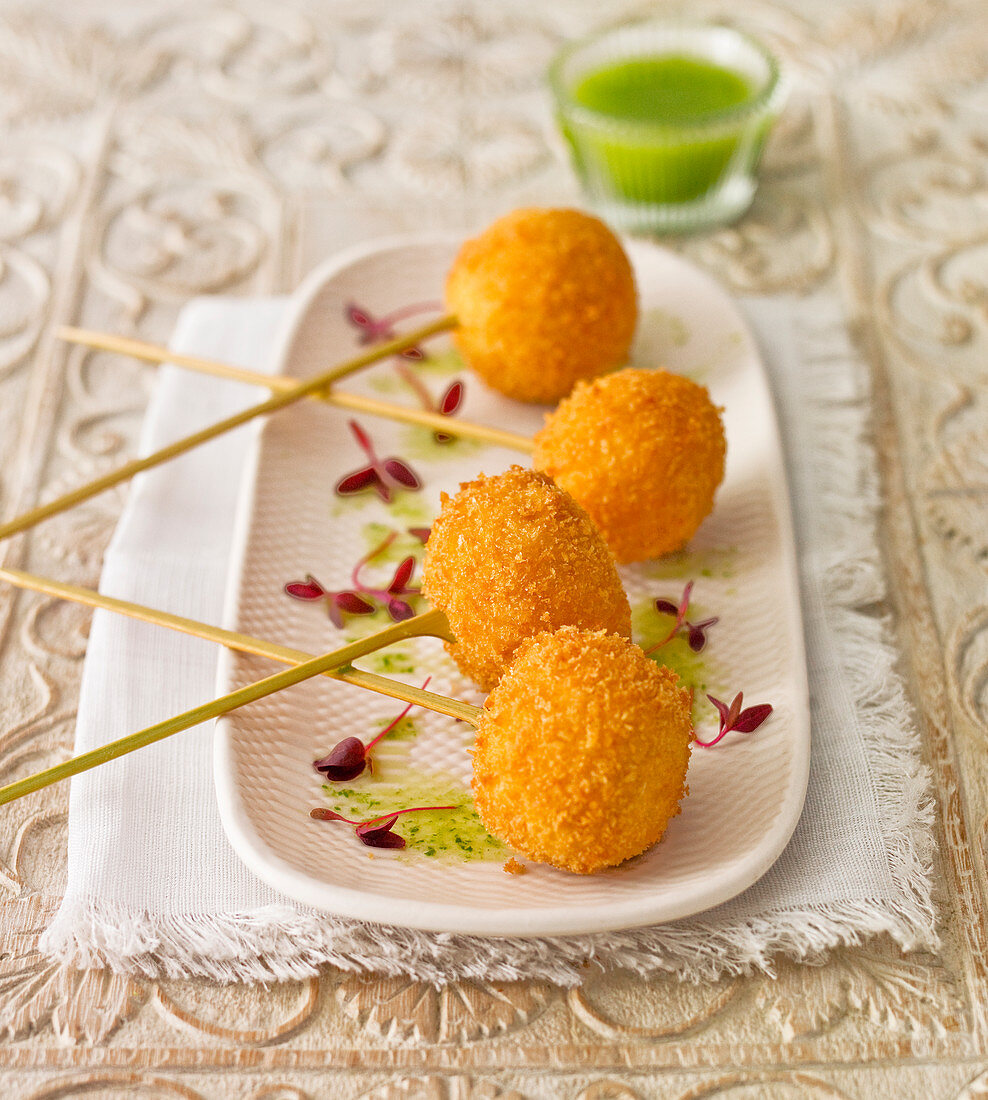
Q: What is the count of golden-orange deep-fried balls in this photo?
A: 4